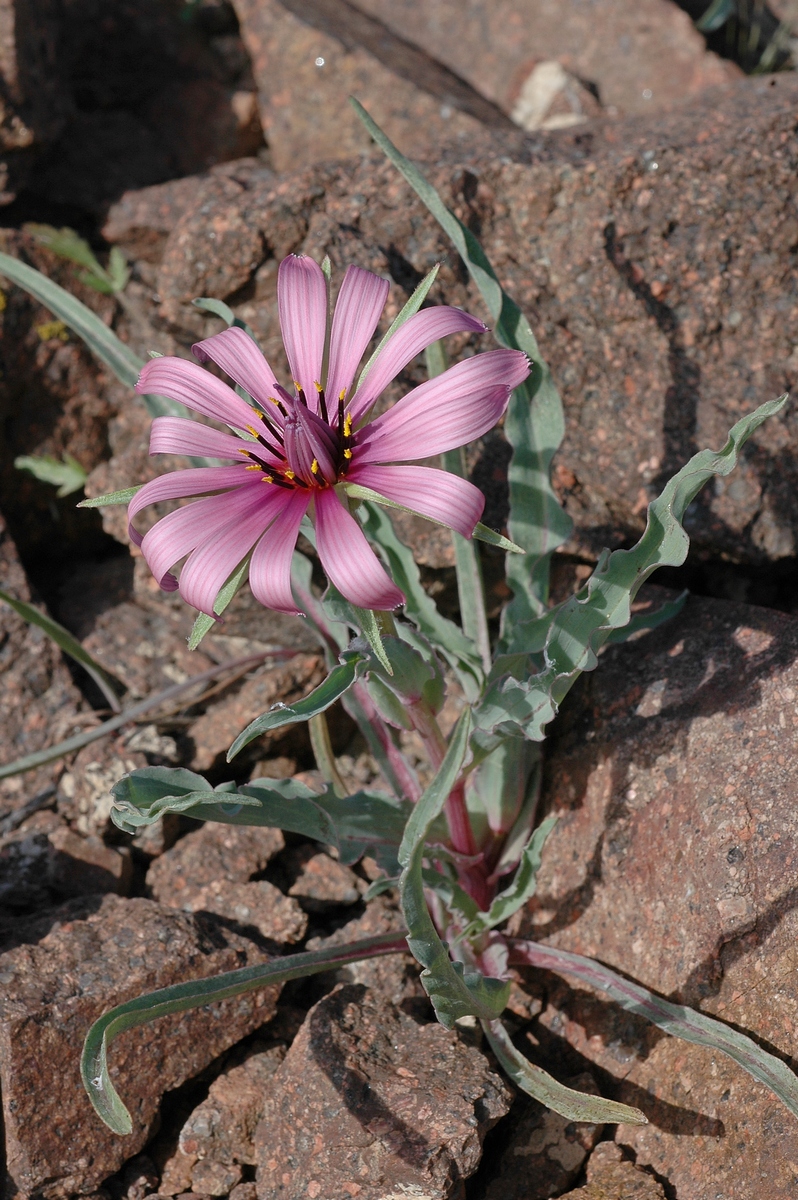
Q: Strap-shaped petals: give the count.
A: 14